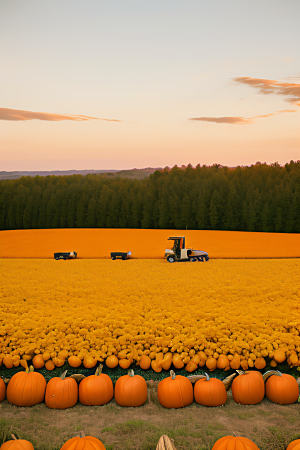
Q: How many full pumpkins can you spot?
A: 8